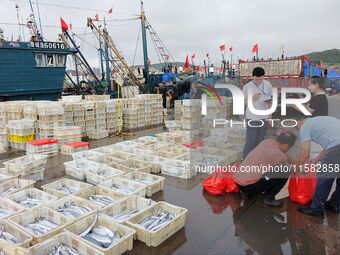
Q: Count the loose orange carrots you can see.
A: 0